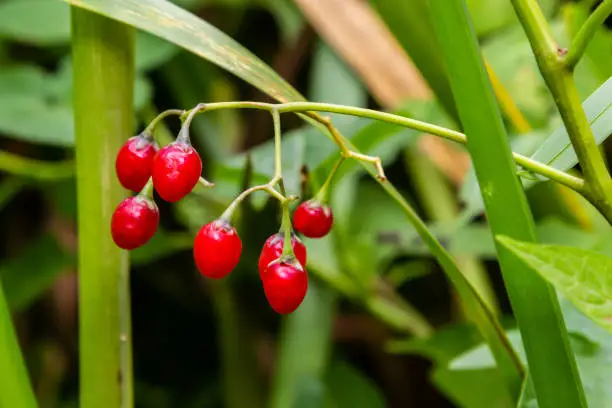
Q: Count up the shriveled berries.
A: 0